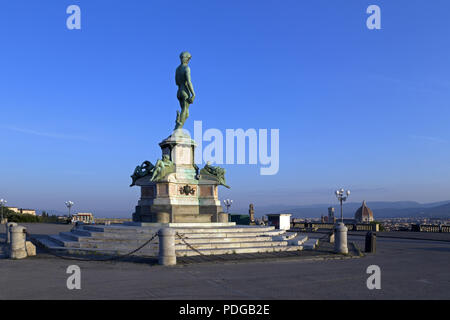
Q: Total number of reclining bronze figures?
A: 3